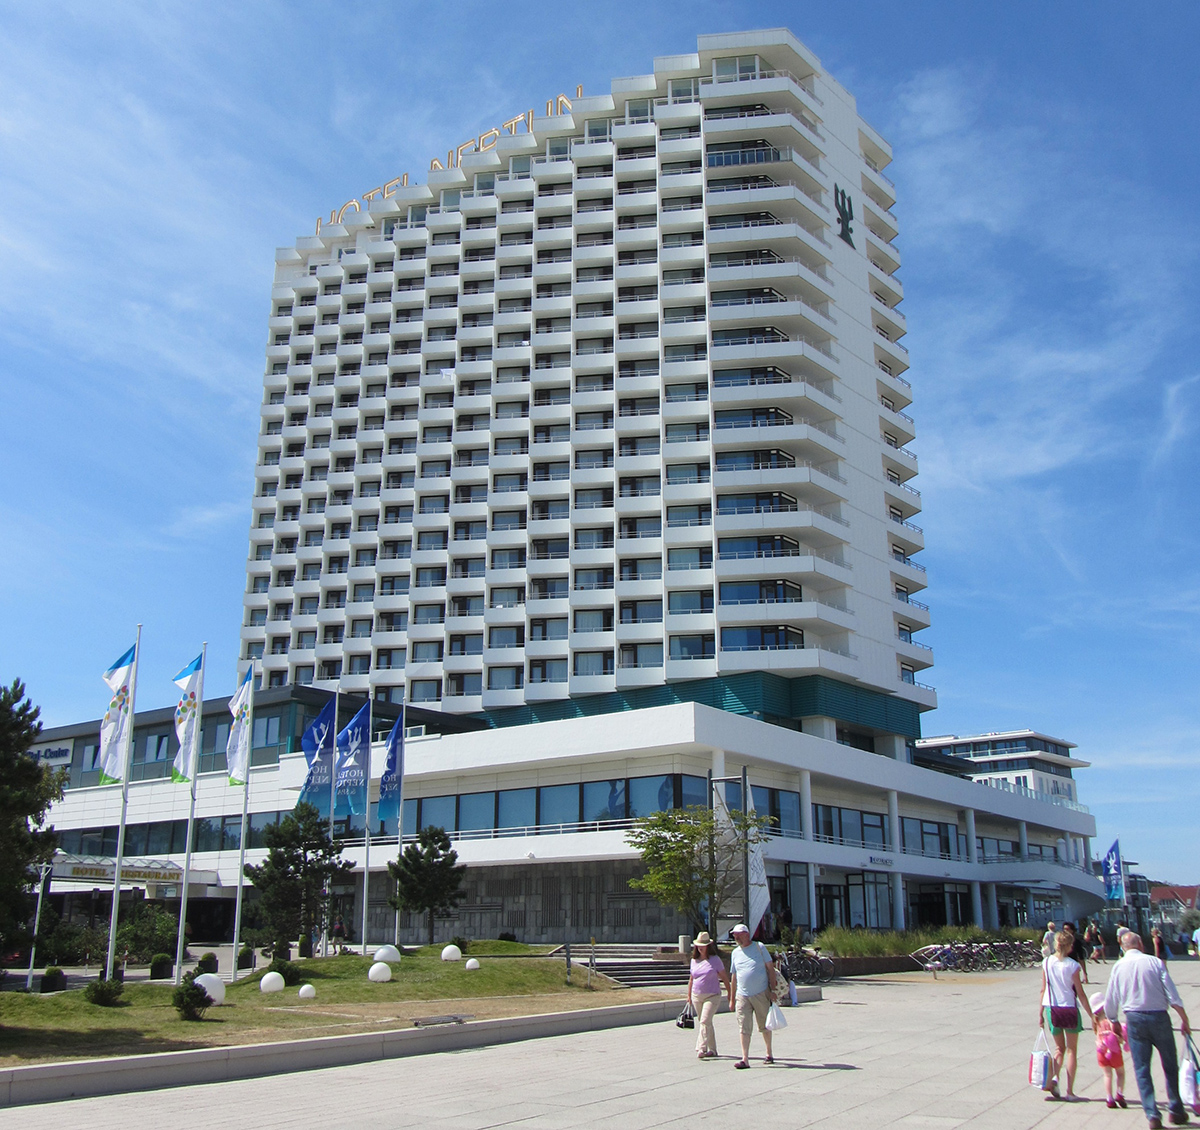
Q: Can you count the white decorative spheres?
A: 7